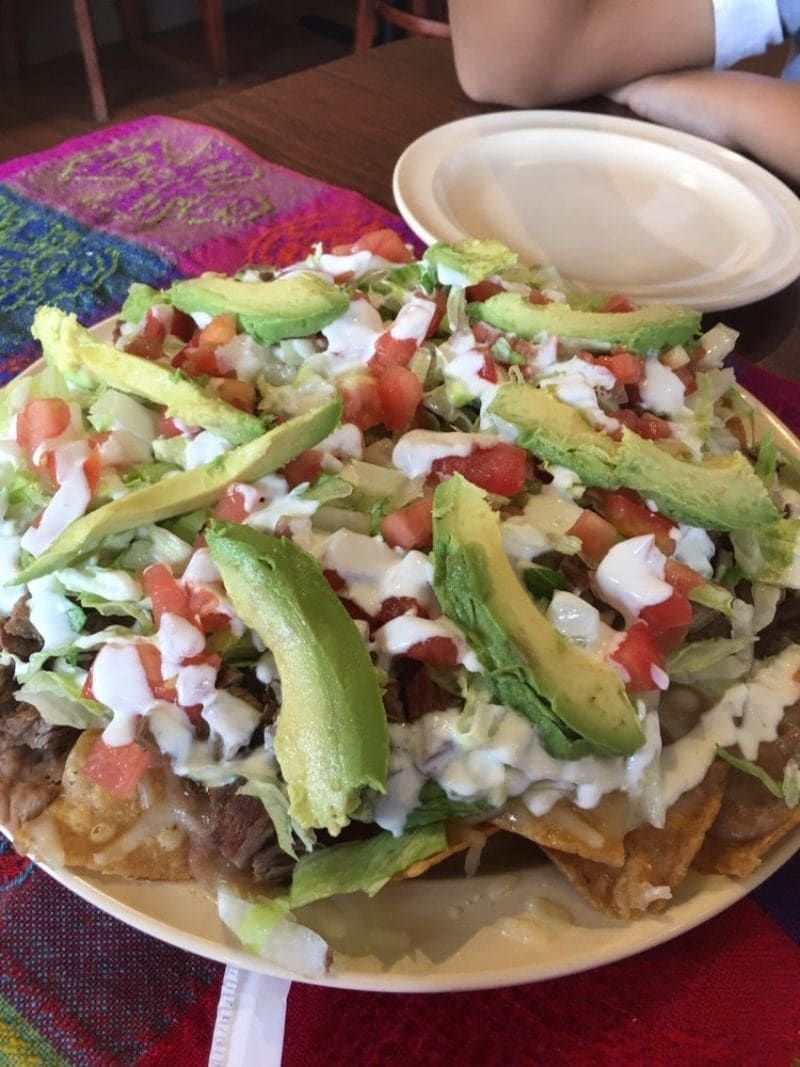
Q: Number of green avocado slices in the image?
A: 8